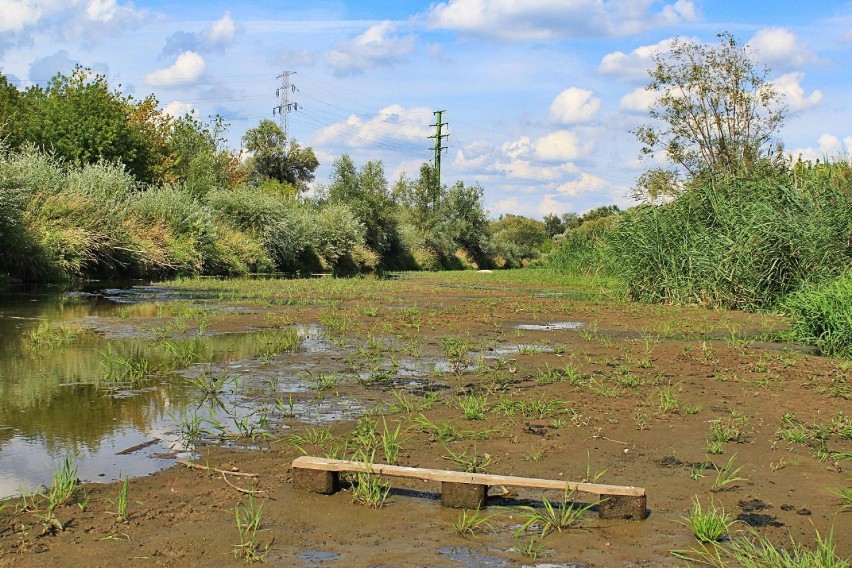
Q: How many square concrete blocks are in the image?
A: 3